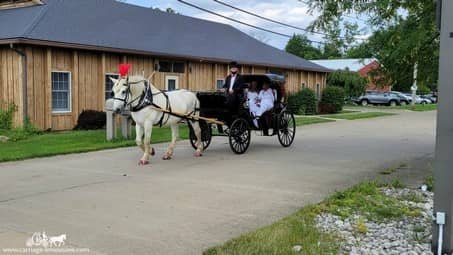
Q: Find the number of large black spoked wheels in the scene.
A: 3